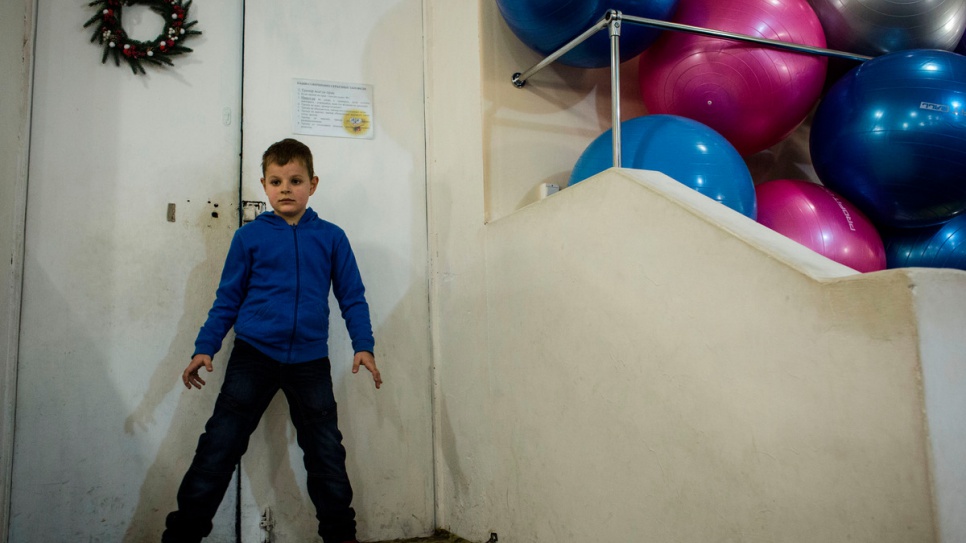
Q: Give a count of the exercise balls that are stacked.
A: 7